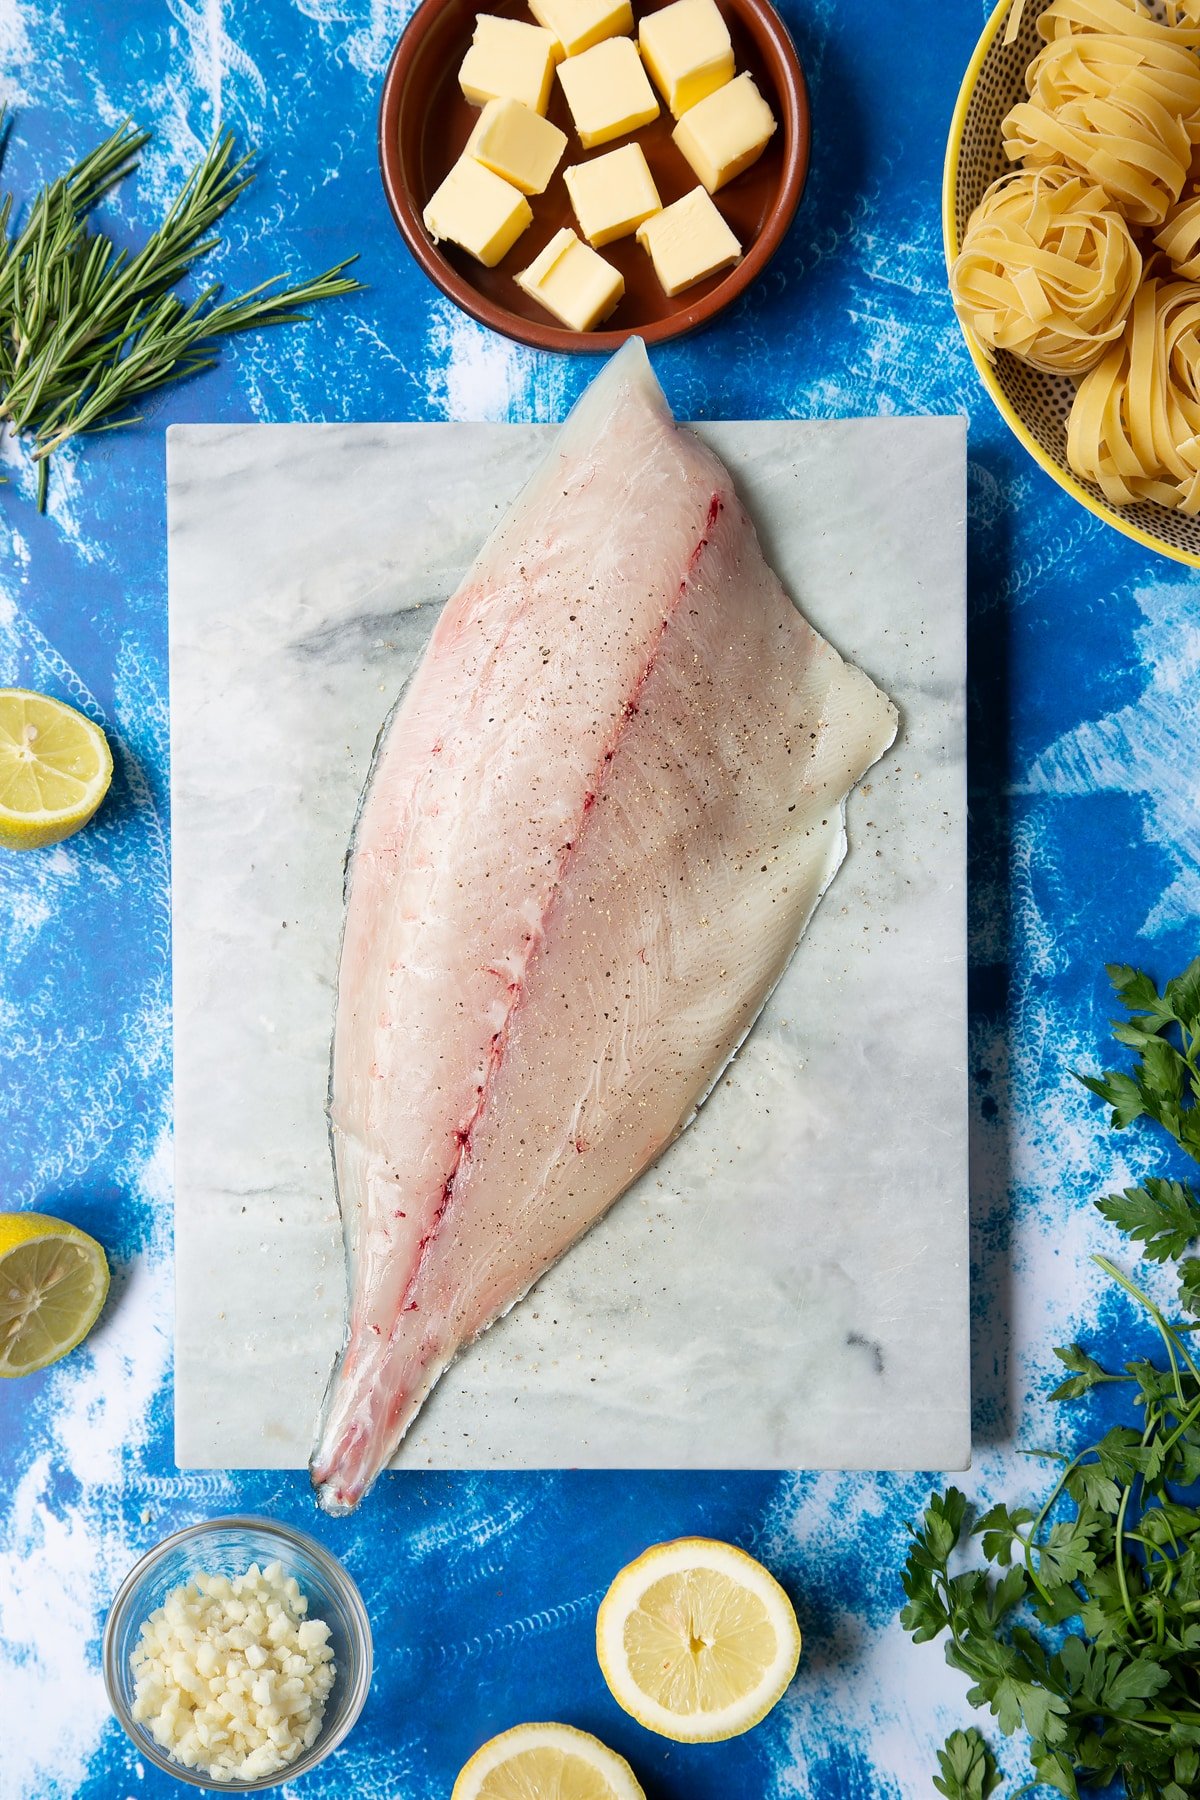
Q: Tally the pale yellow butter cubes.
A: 10